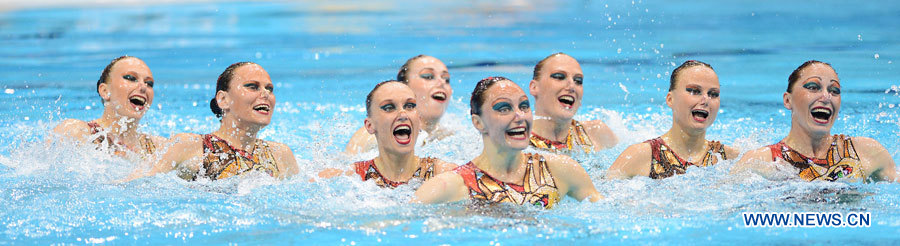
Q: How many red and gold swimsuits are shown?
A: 7